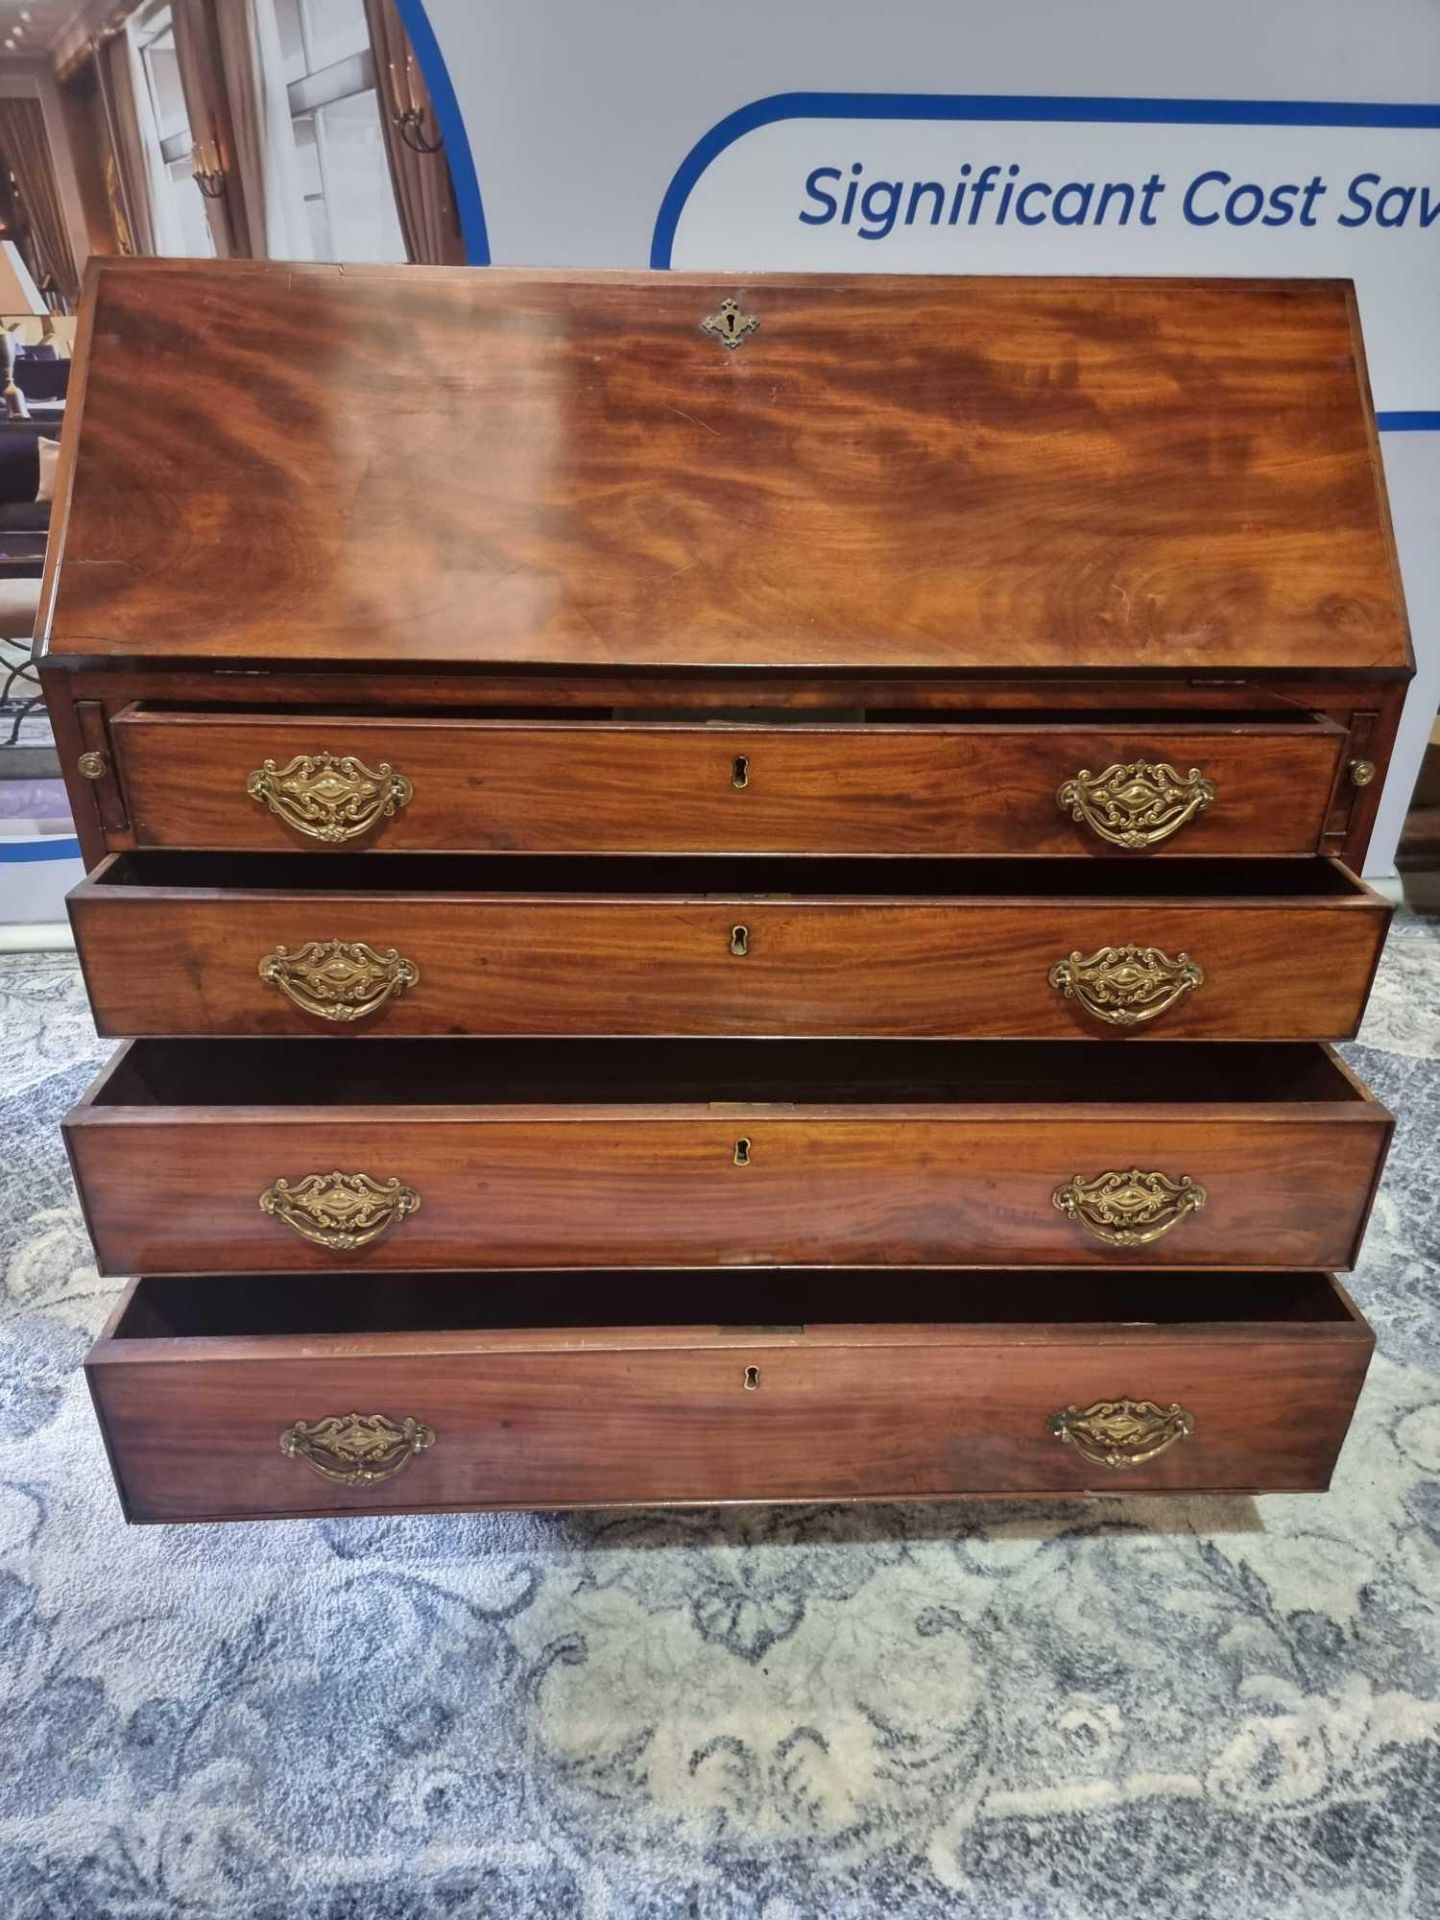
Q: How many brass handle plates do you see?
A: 8